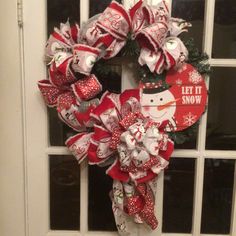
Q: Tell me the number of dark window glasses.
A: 12